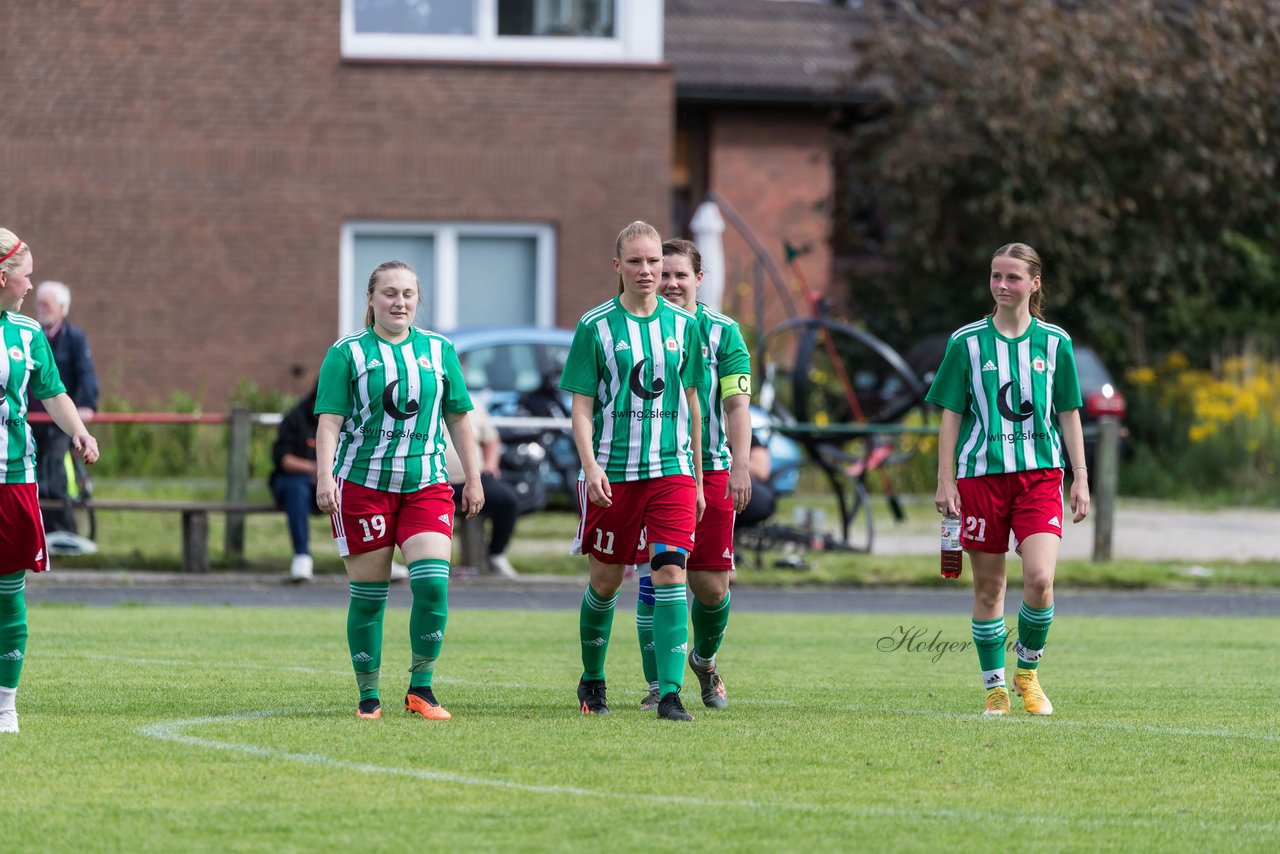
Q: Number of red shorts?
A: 5